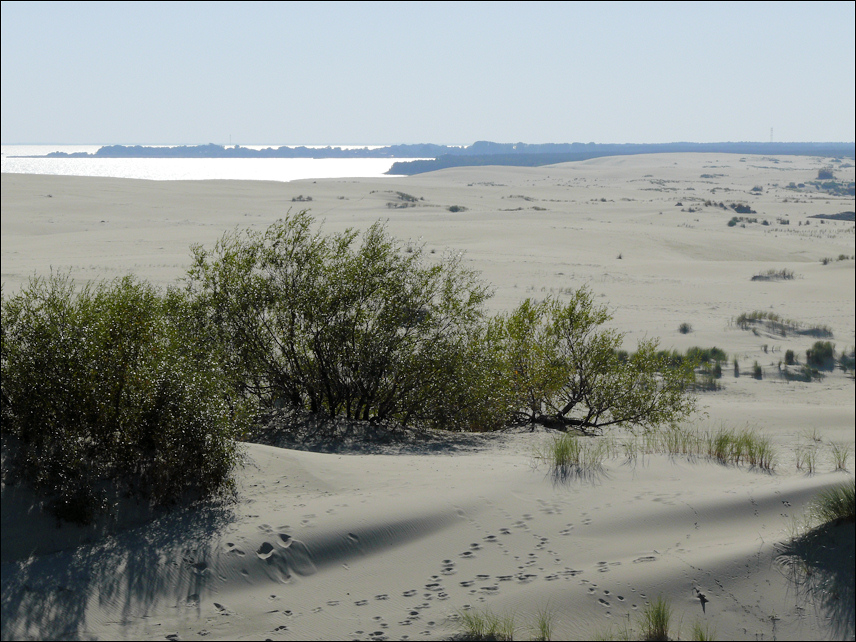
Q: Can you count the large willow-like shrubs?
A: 3